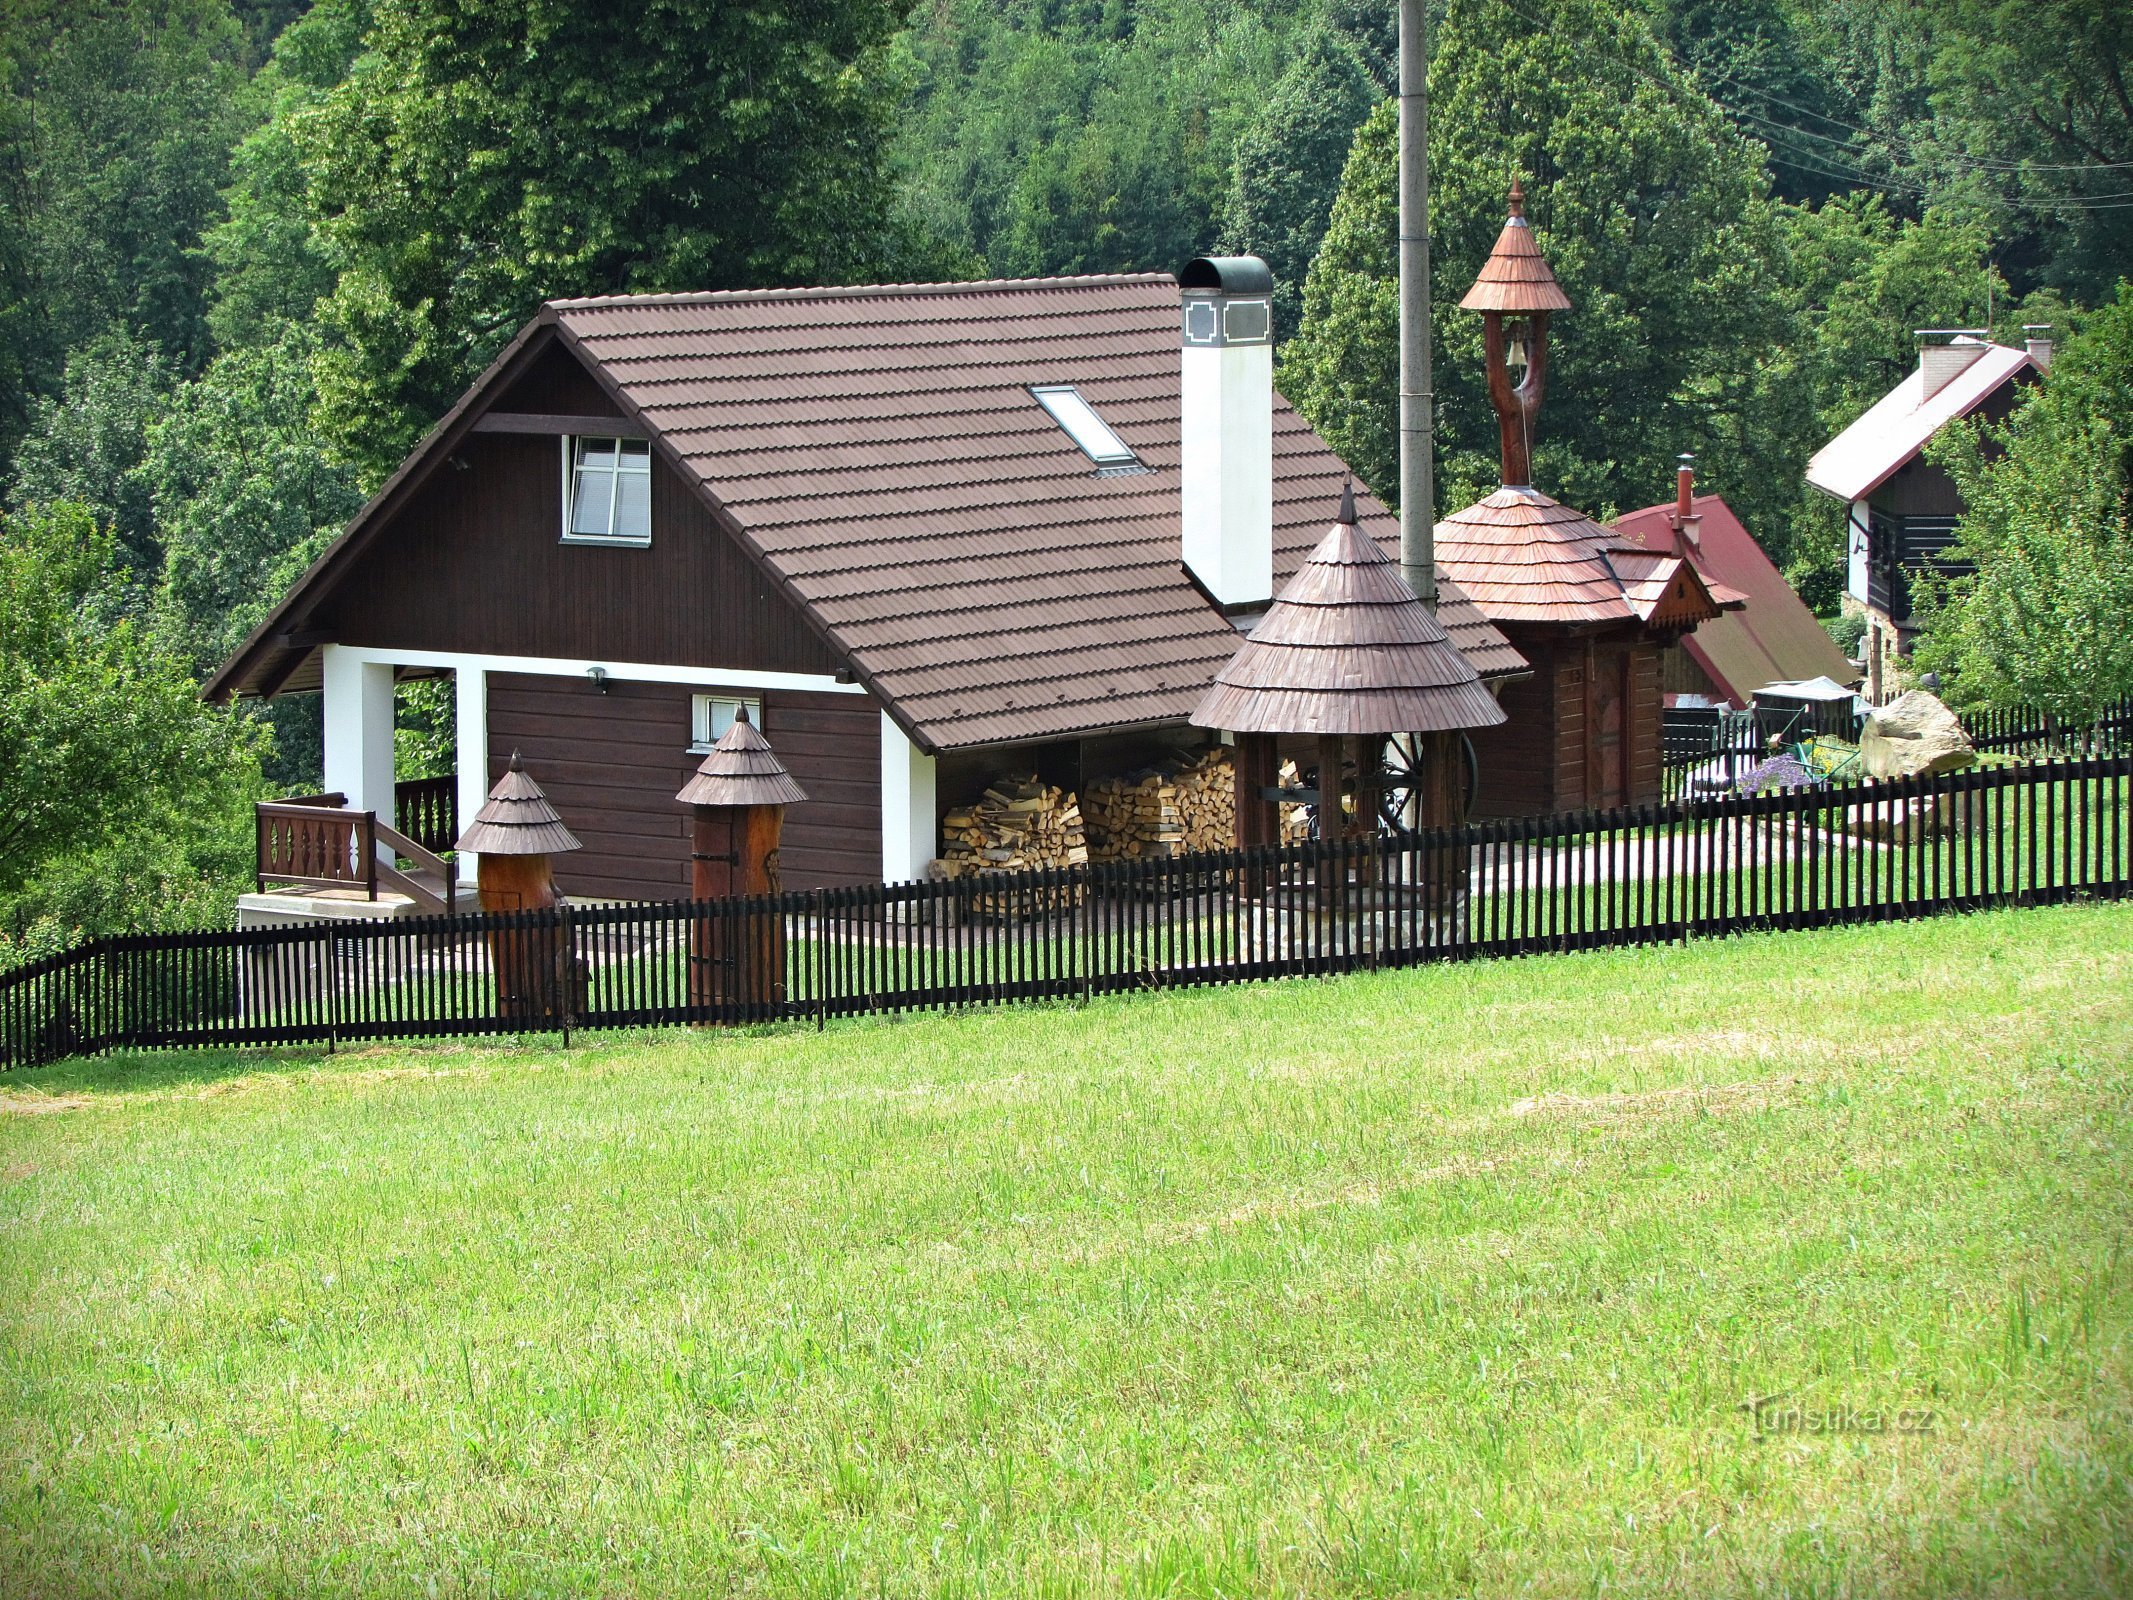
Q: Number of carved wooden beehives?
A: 2